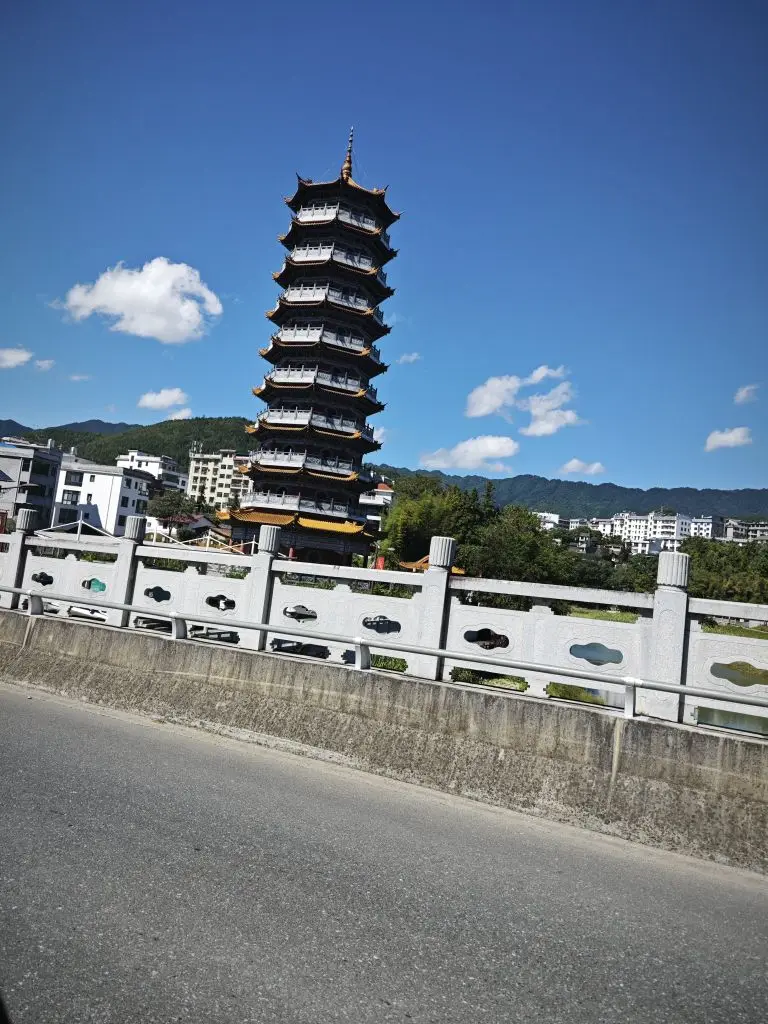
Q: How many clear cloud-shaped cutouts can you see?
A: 9